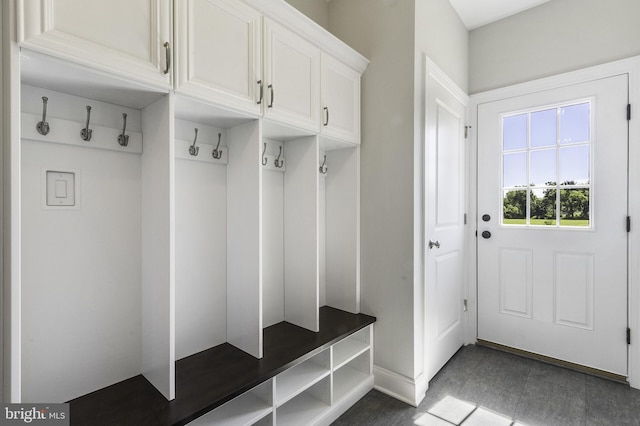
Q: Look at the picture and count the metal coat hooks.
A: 8